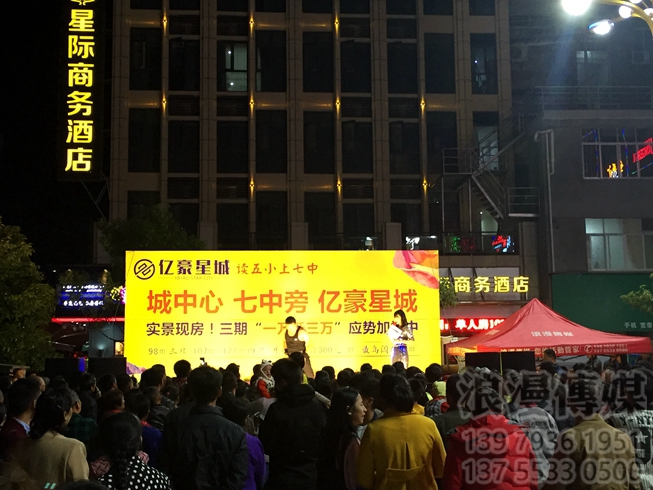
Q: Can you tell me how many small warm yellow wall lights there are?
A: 10